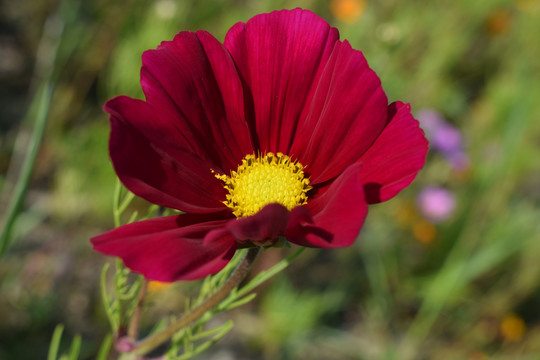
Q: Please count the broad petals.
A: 8